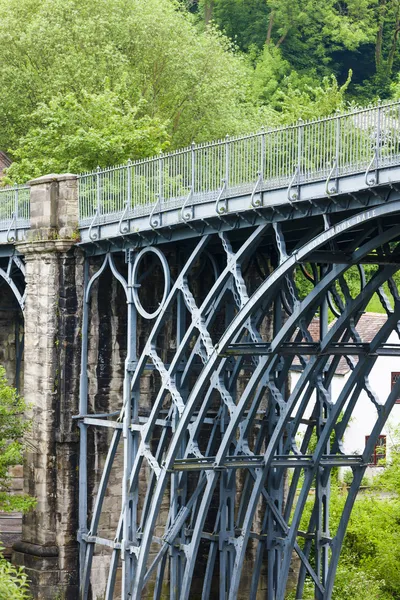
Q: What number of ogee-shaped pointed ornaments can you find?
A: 1